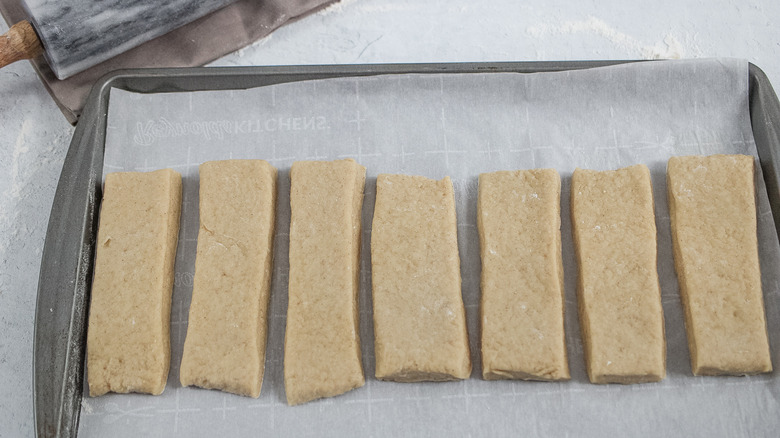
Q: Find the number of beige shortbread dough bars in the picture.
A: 7